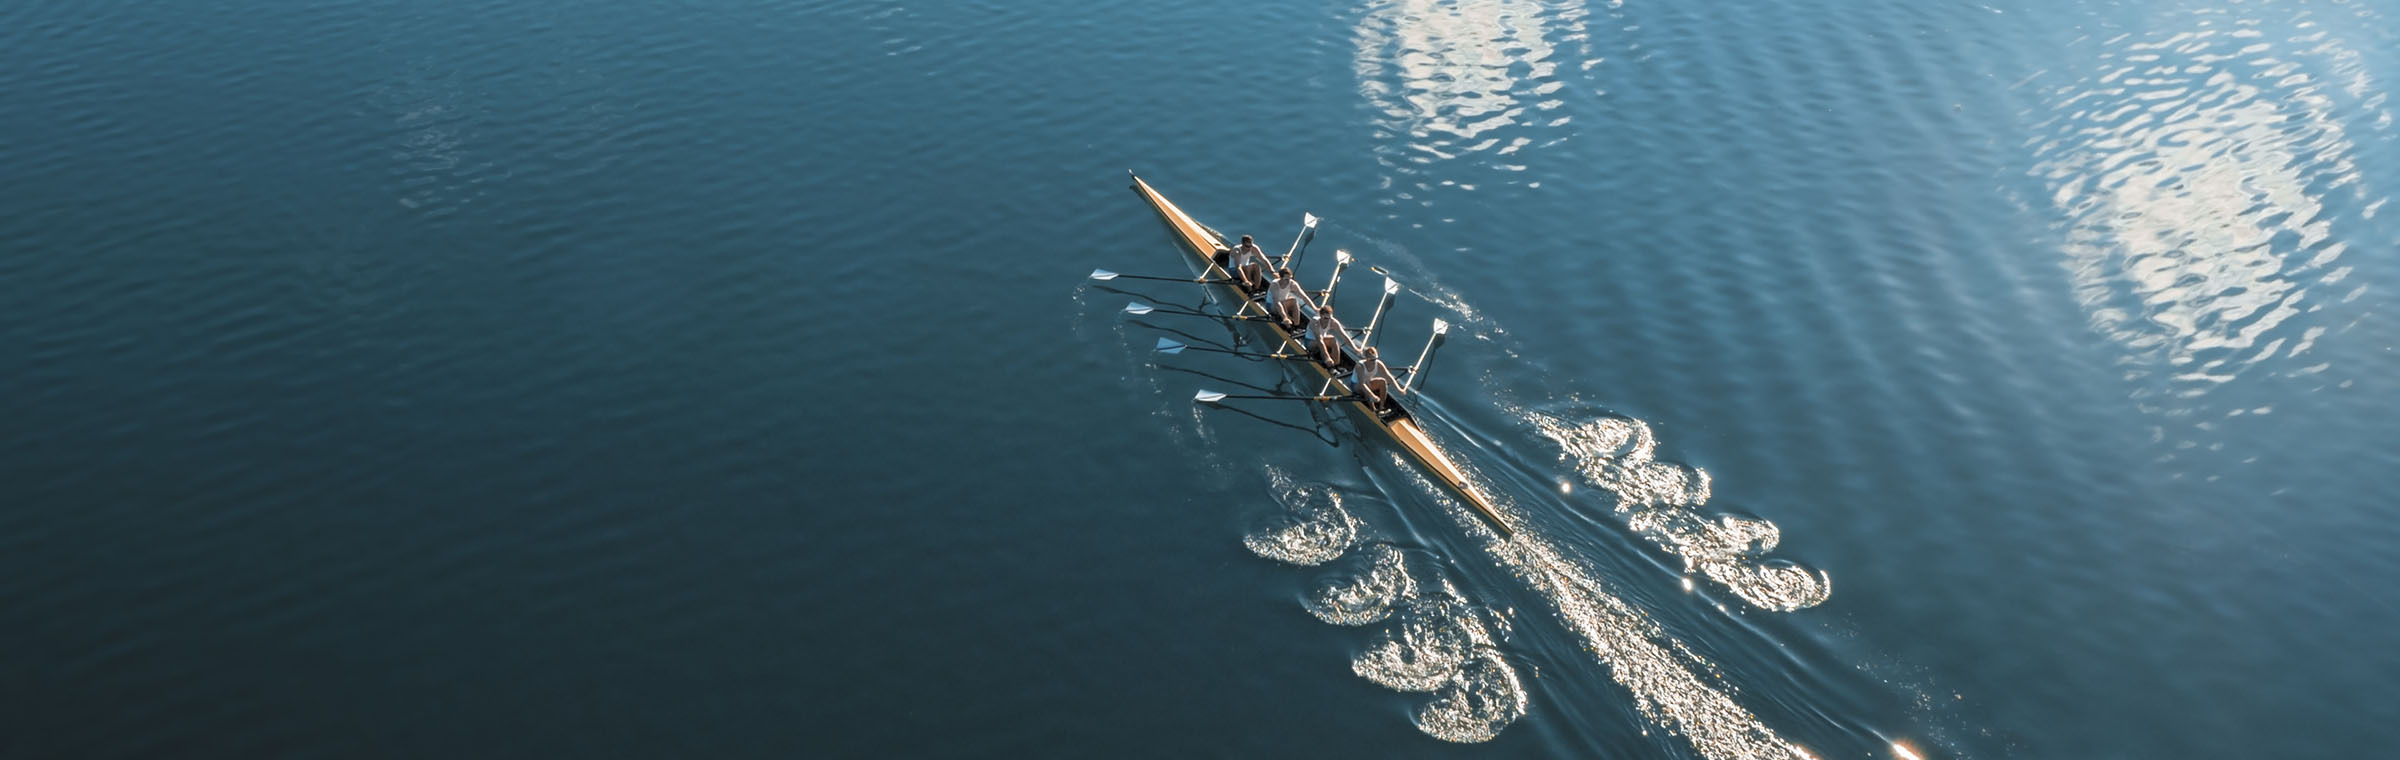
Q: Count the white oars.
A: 8